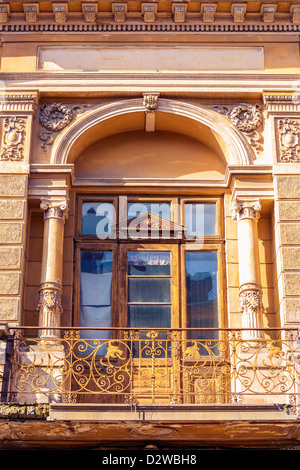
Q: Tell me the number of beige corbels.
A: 11